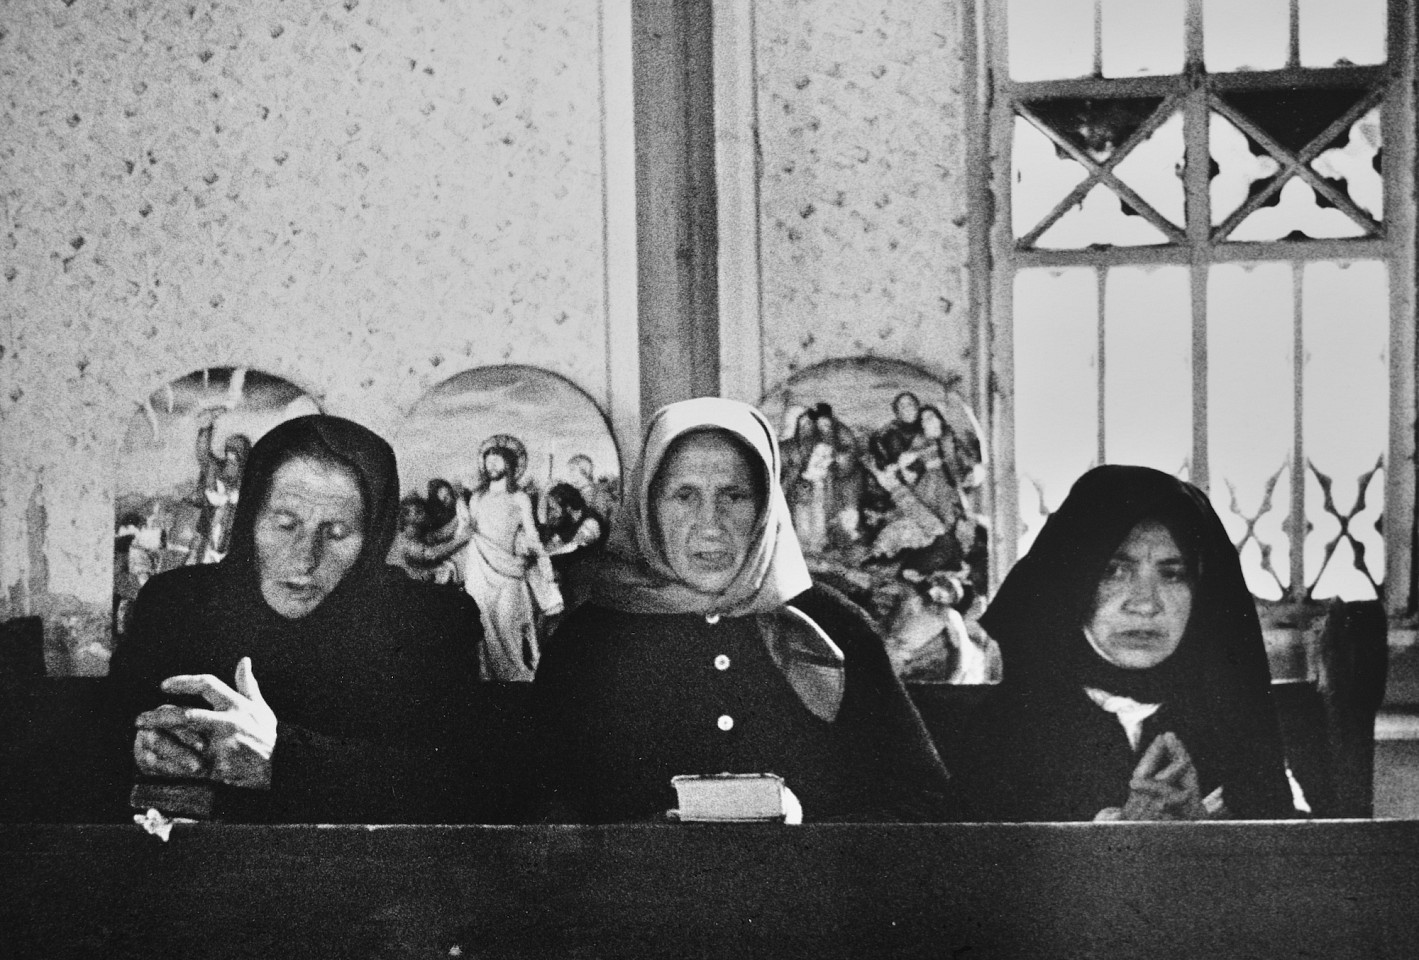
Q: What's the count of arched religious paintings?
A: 3